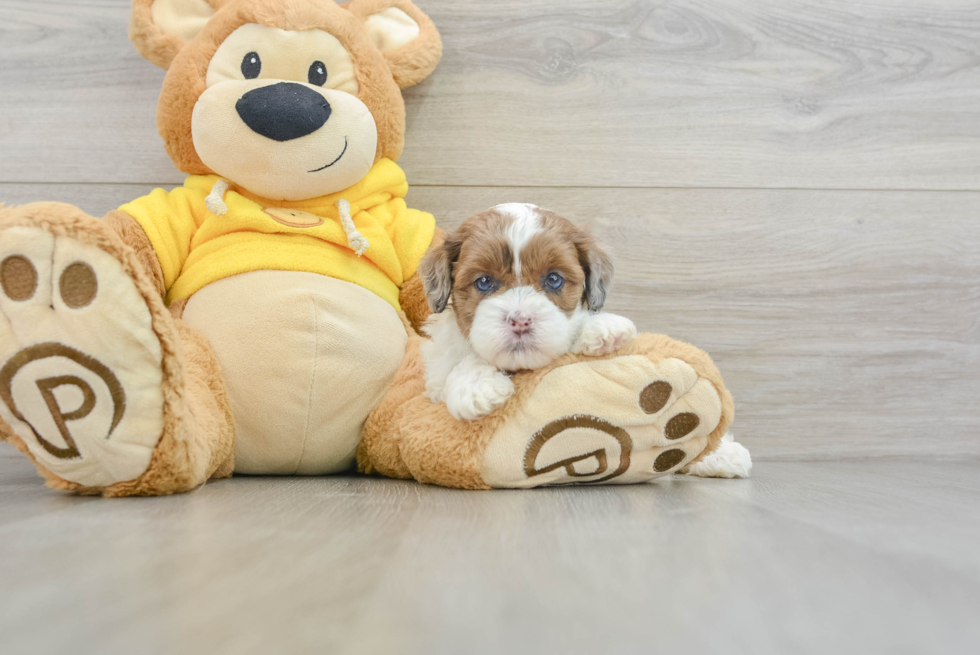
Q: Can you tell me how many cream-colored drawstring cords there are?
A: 2